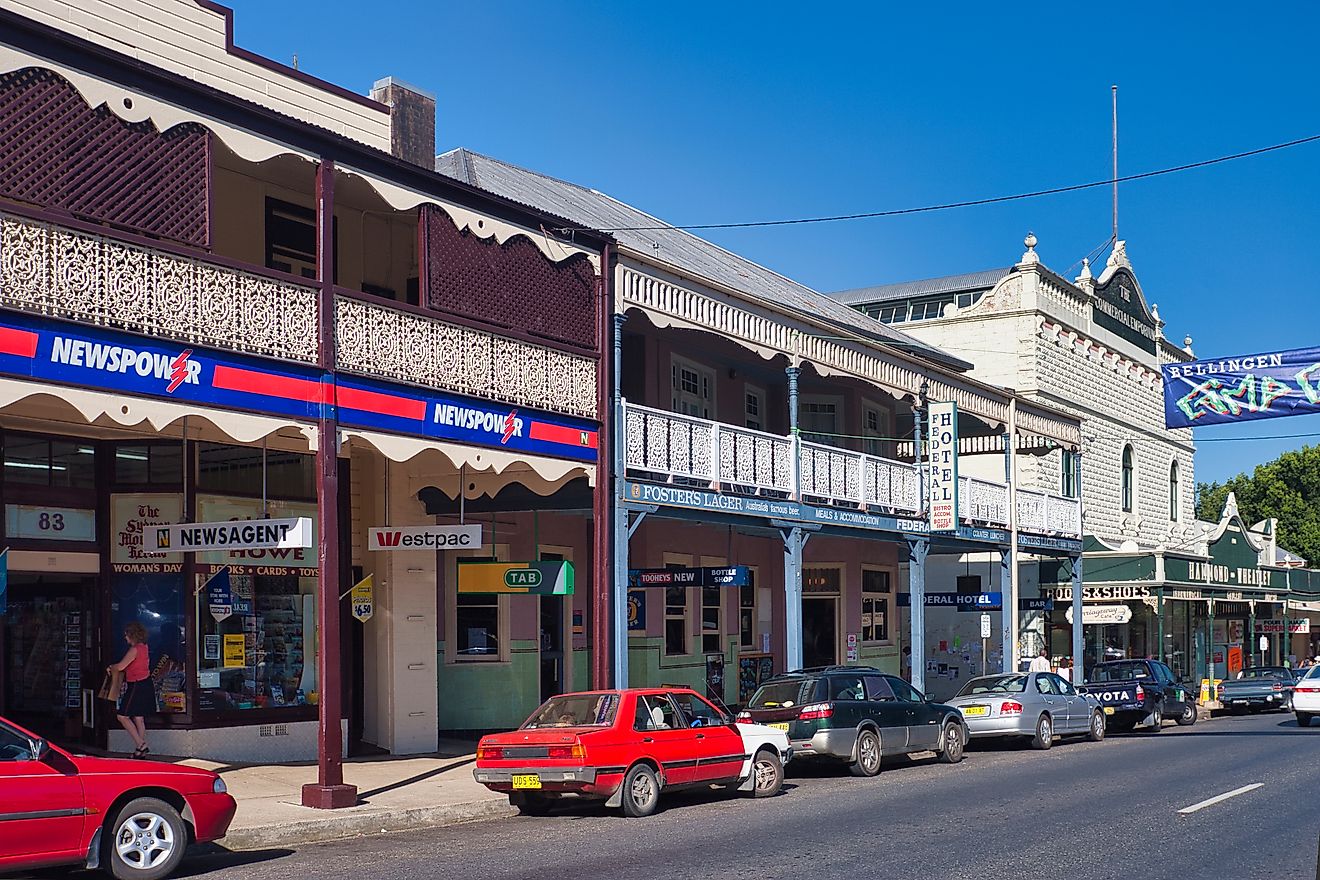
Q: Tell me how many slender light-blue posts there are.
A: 5